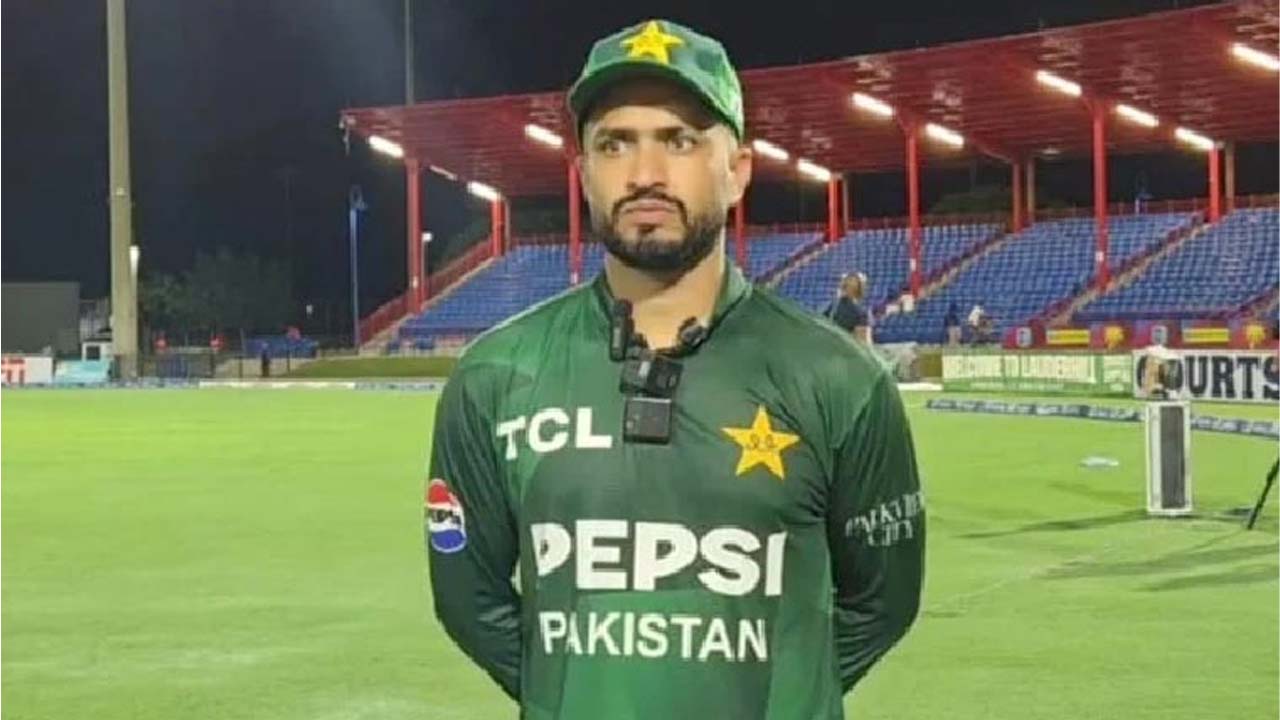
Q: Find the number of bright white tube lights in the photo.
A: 11